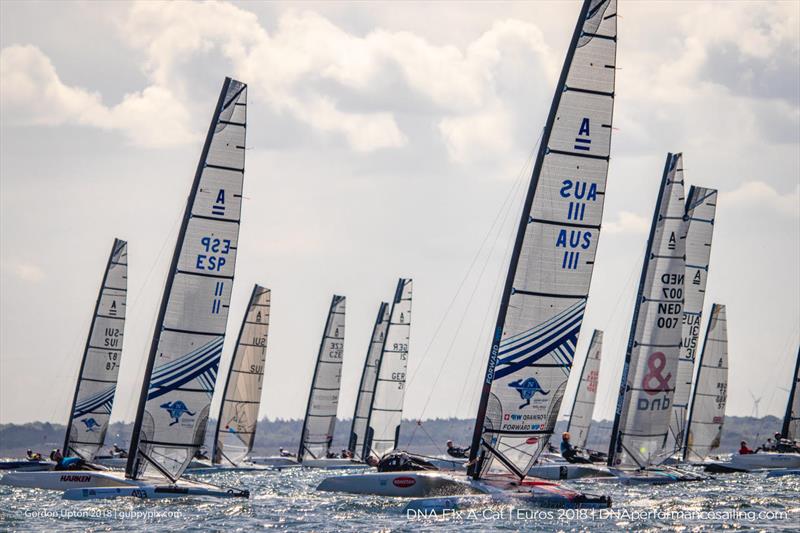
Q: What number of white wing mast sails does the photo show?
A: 12